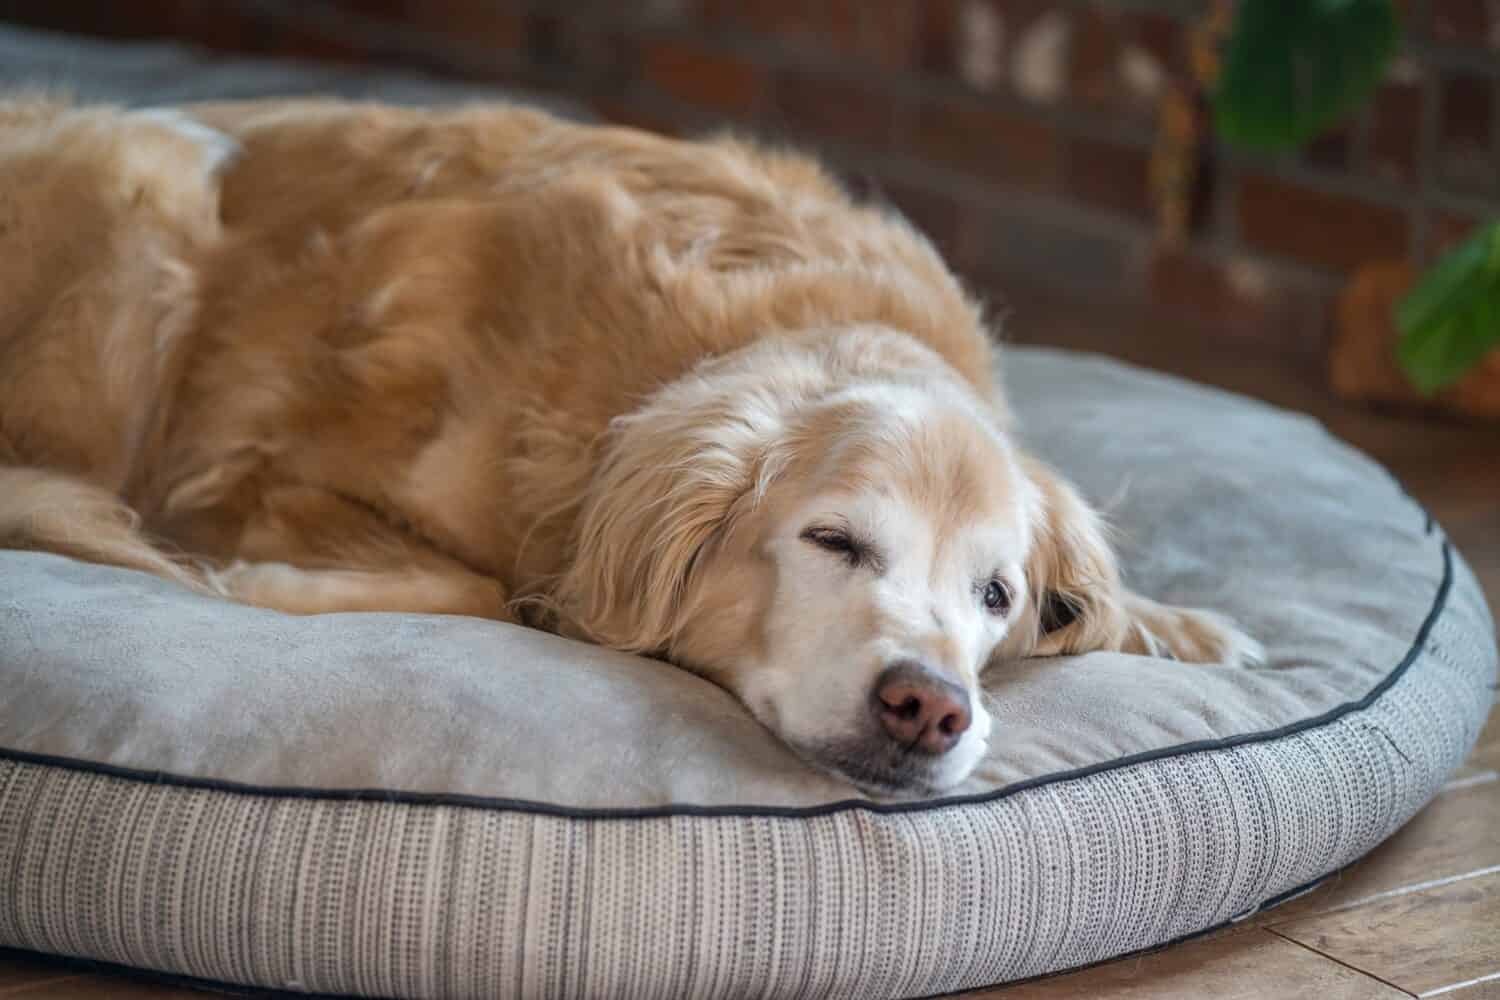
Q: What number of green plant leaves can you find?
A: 2